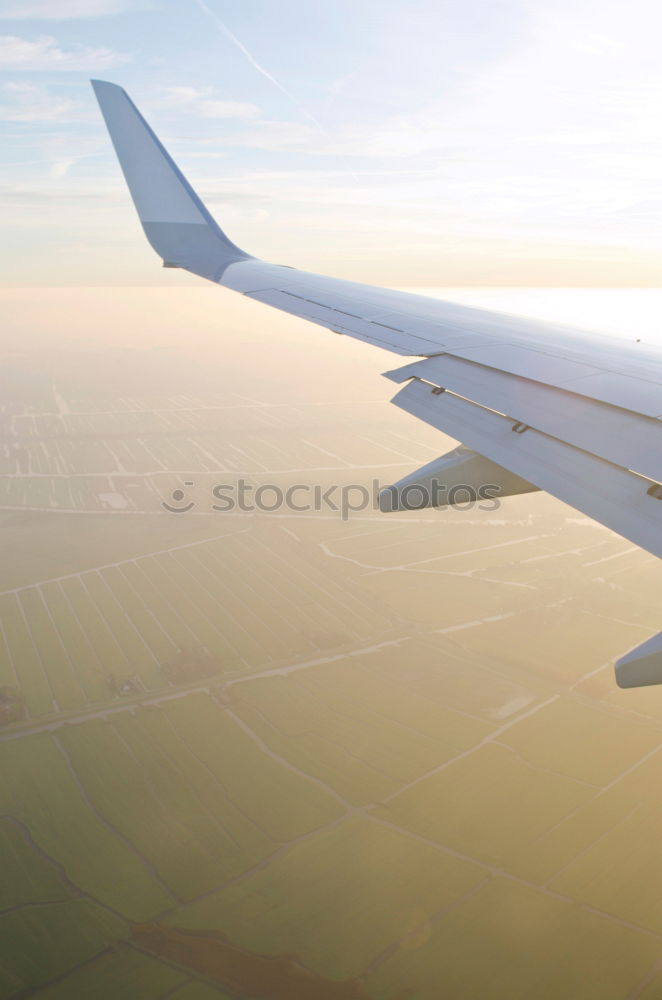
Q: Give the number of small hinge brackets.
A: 3